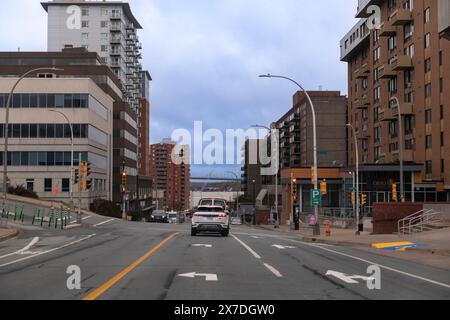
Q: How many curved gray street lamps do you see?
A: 6